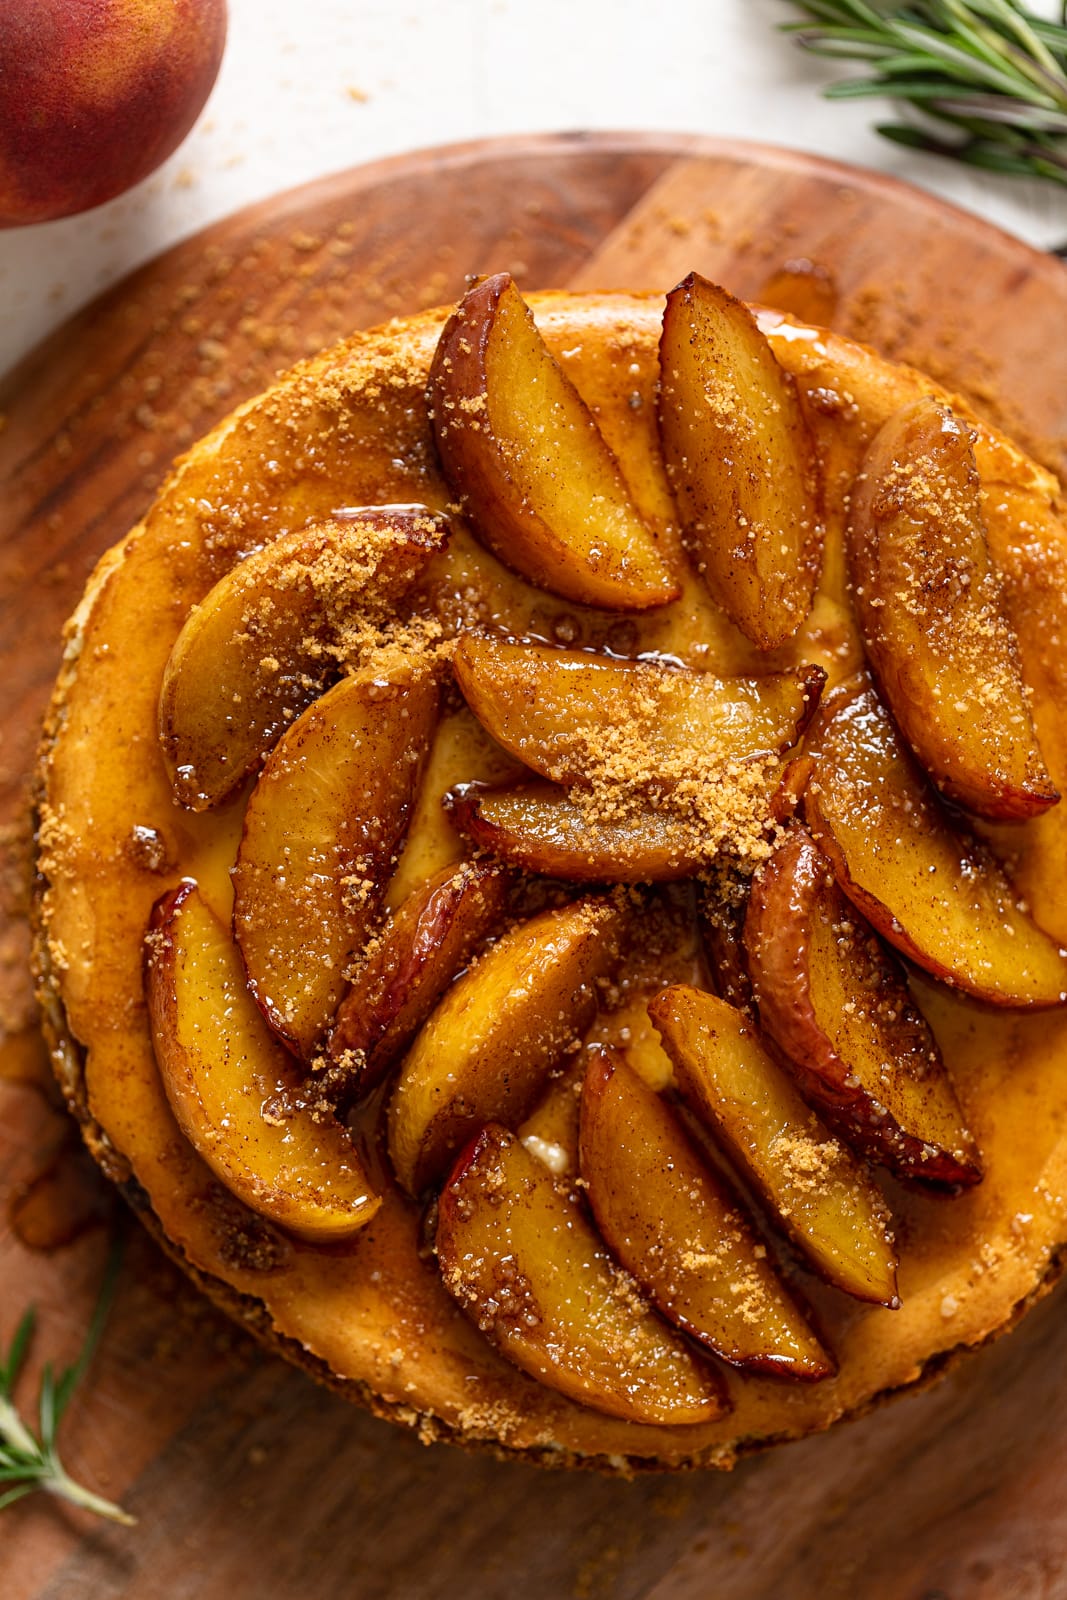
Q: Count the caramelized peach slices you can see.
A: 15